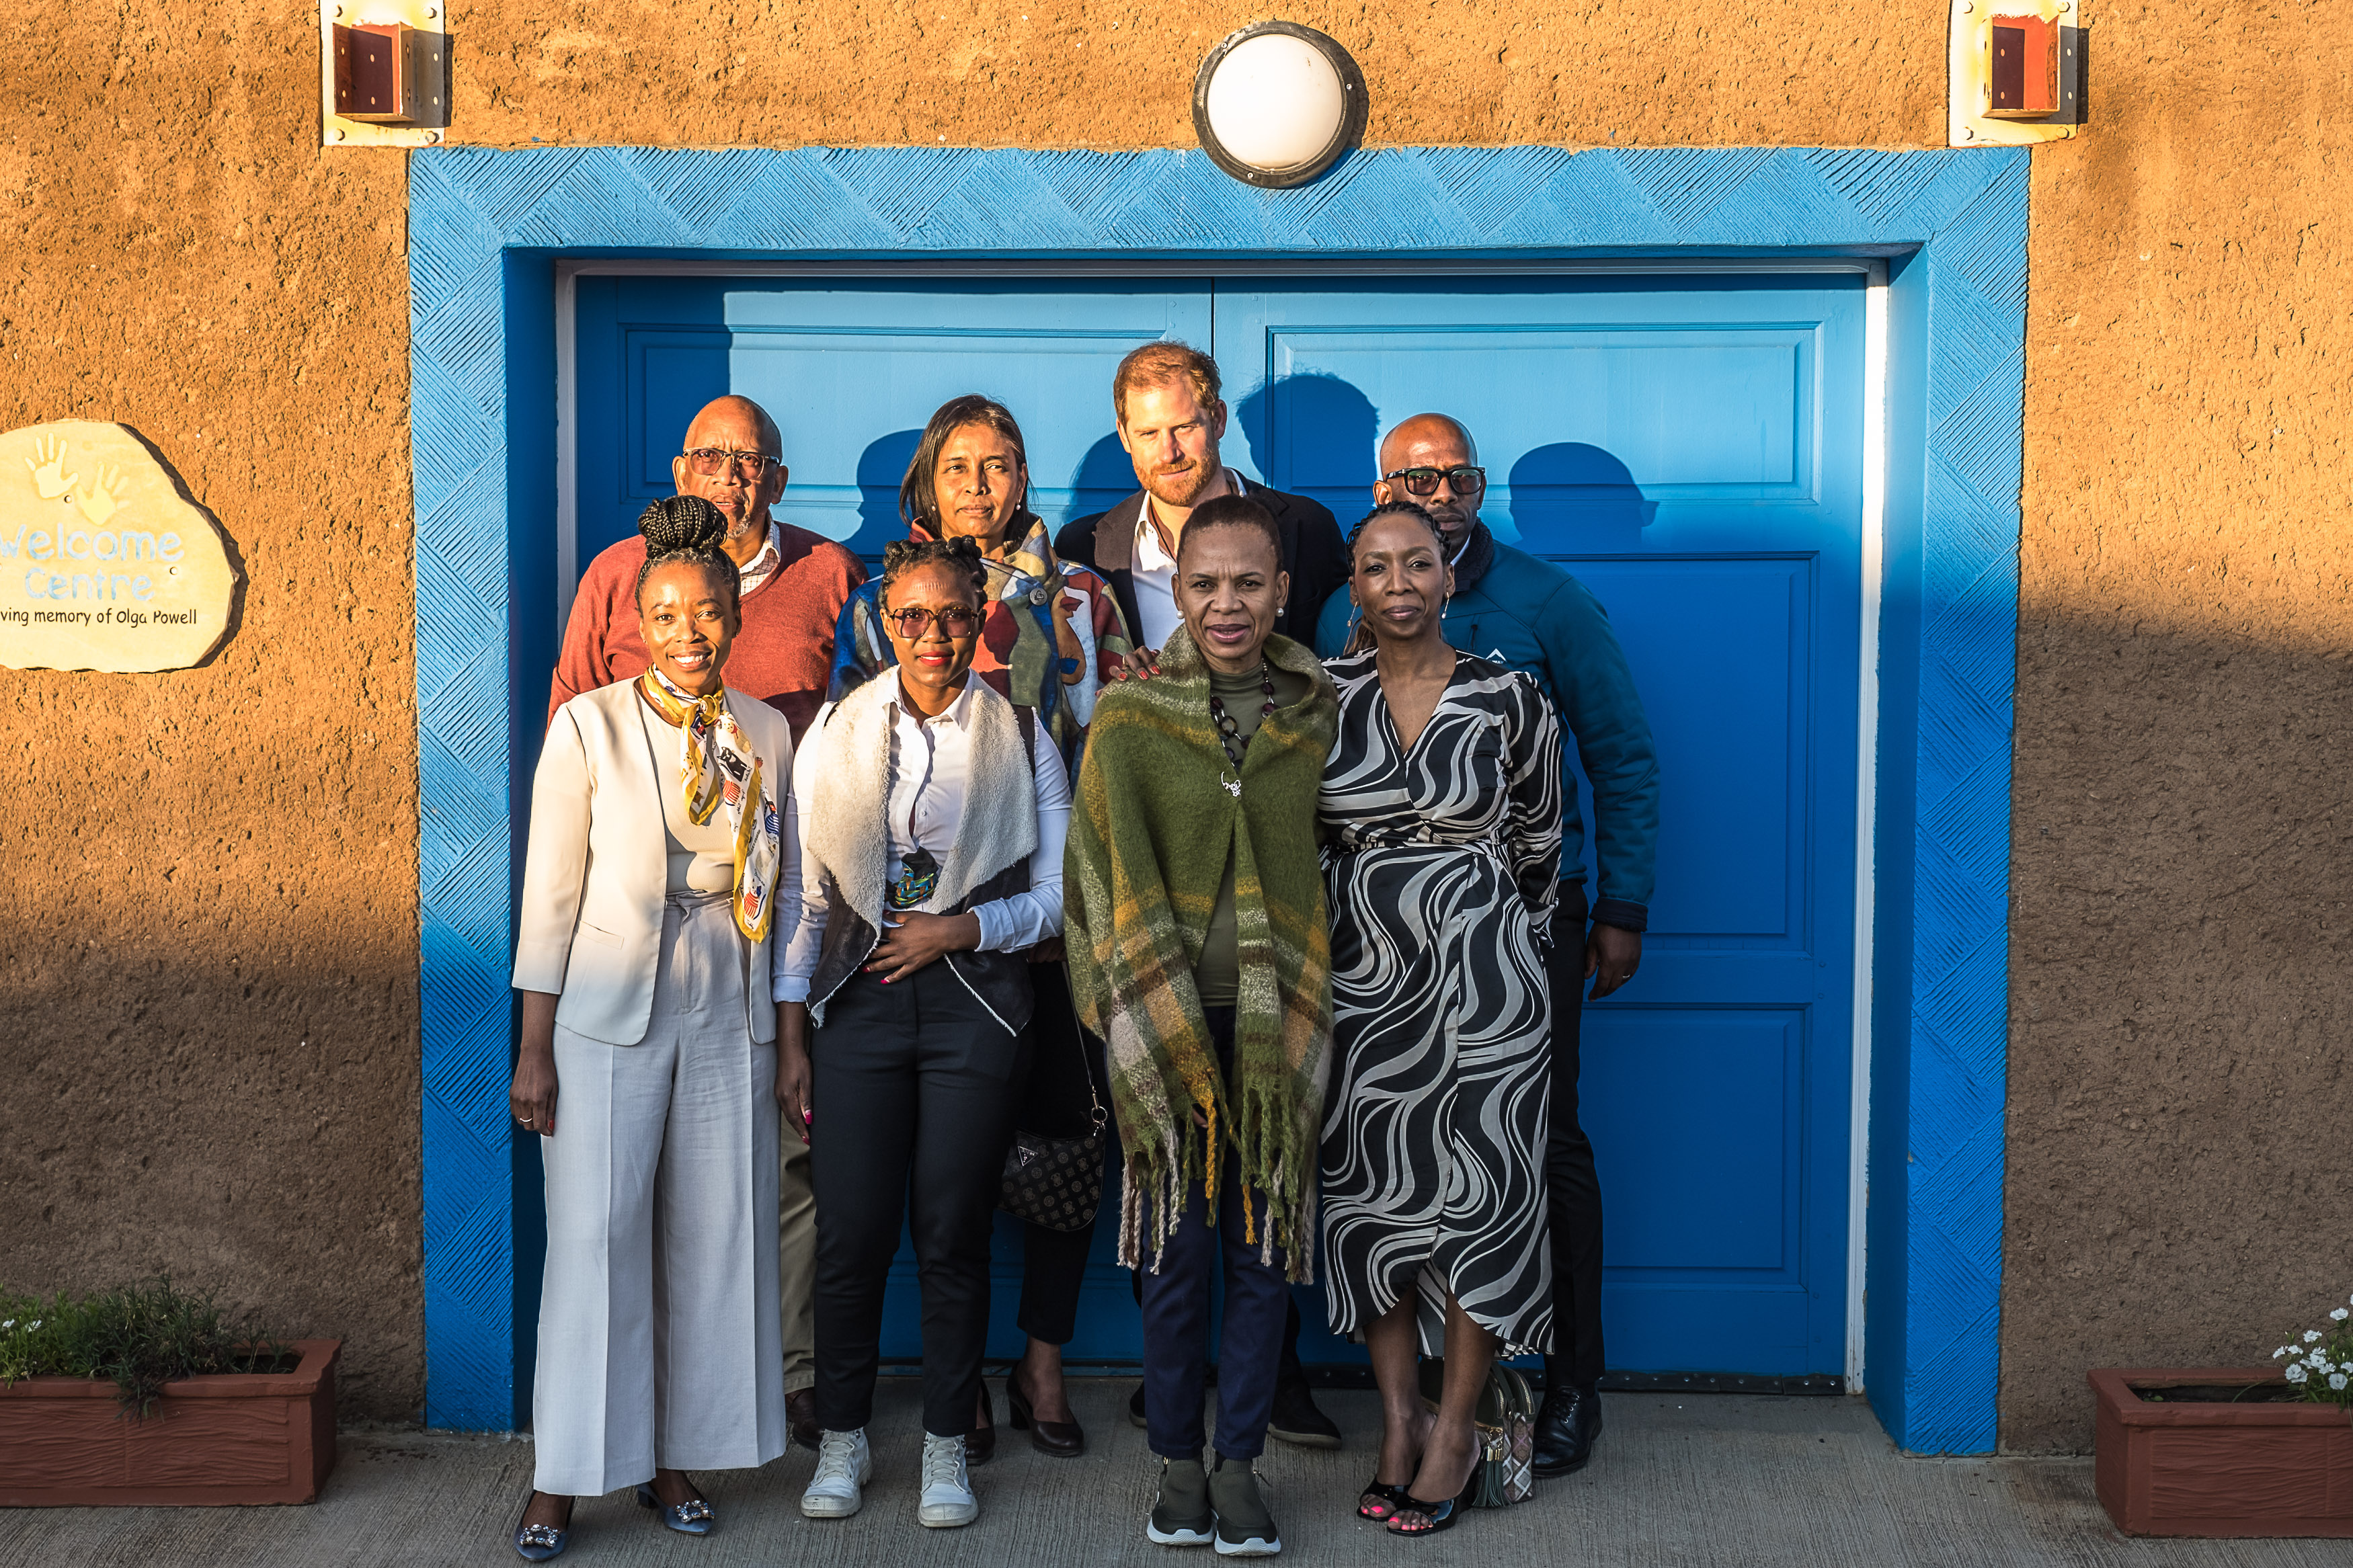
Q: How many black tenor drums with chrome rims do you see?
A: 0